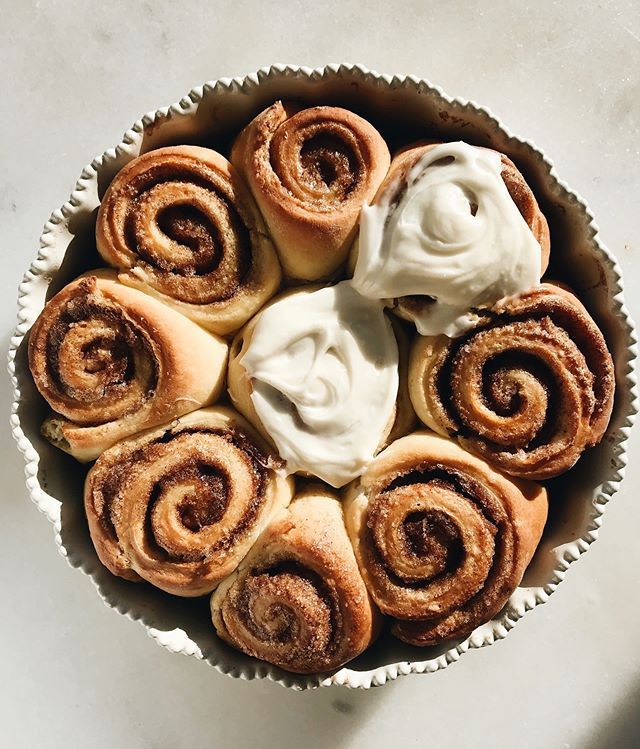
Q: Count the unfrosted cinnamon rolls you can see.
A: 7